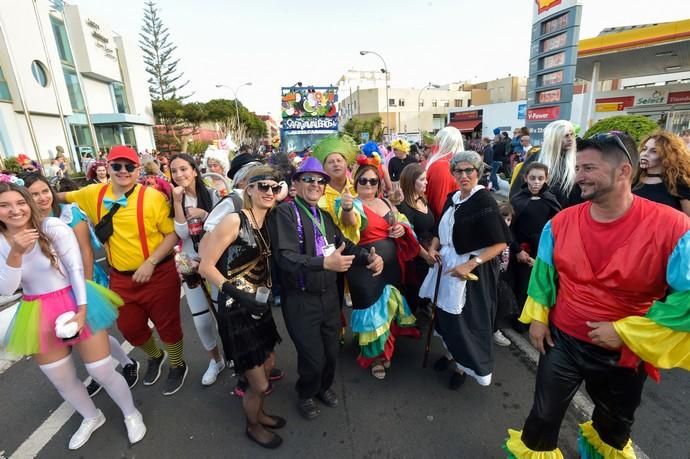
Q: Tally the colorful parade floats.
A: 1